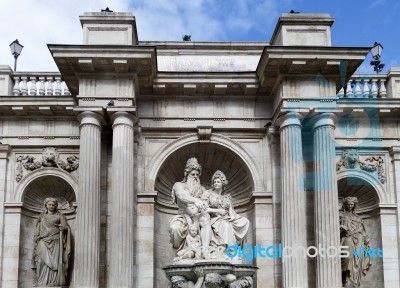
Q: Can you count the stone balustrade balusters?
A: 13